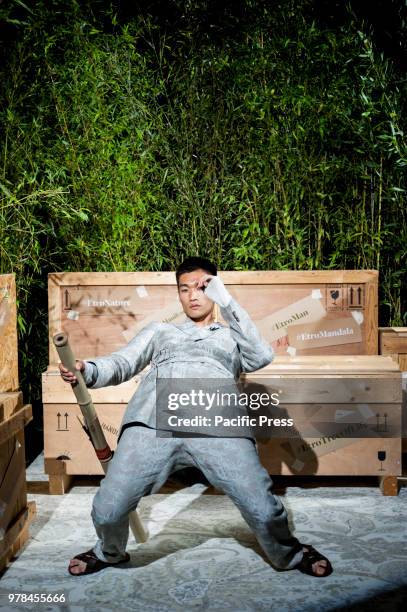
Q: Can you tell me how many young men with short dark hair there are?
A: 1